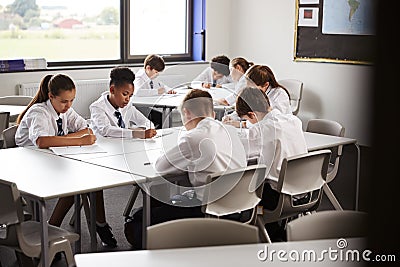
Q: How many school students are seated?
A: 8